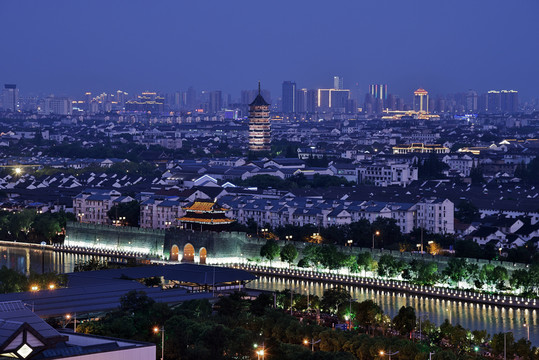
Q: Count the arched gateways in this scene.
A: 3